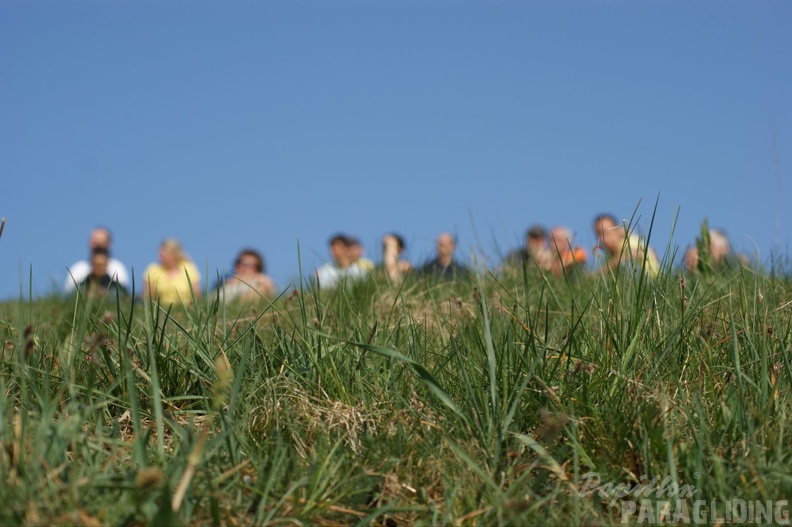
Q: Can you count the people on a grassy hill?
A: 12